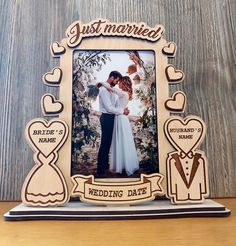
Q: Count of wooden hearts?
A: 8